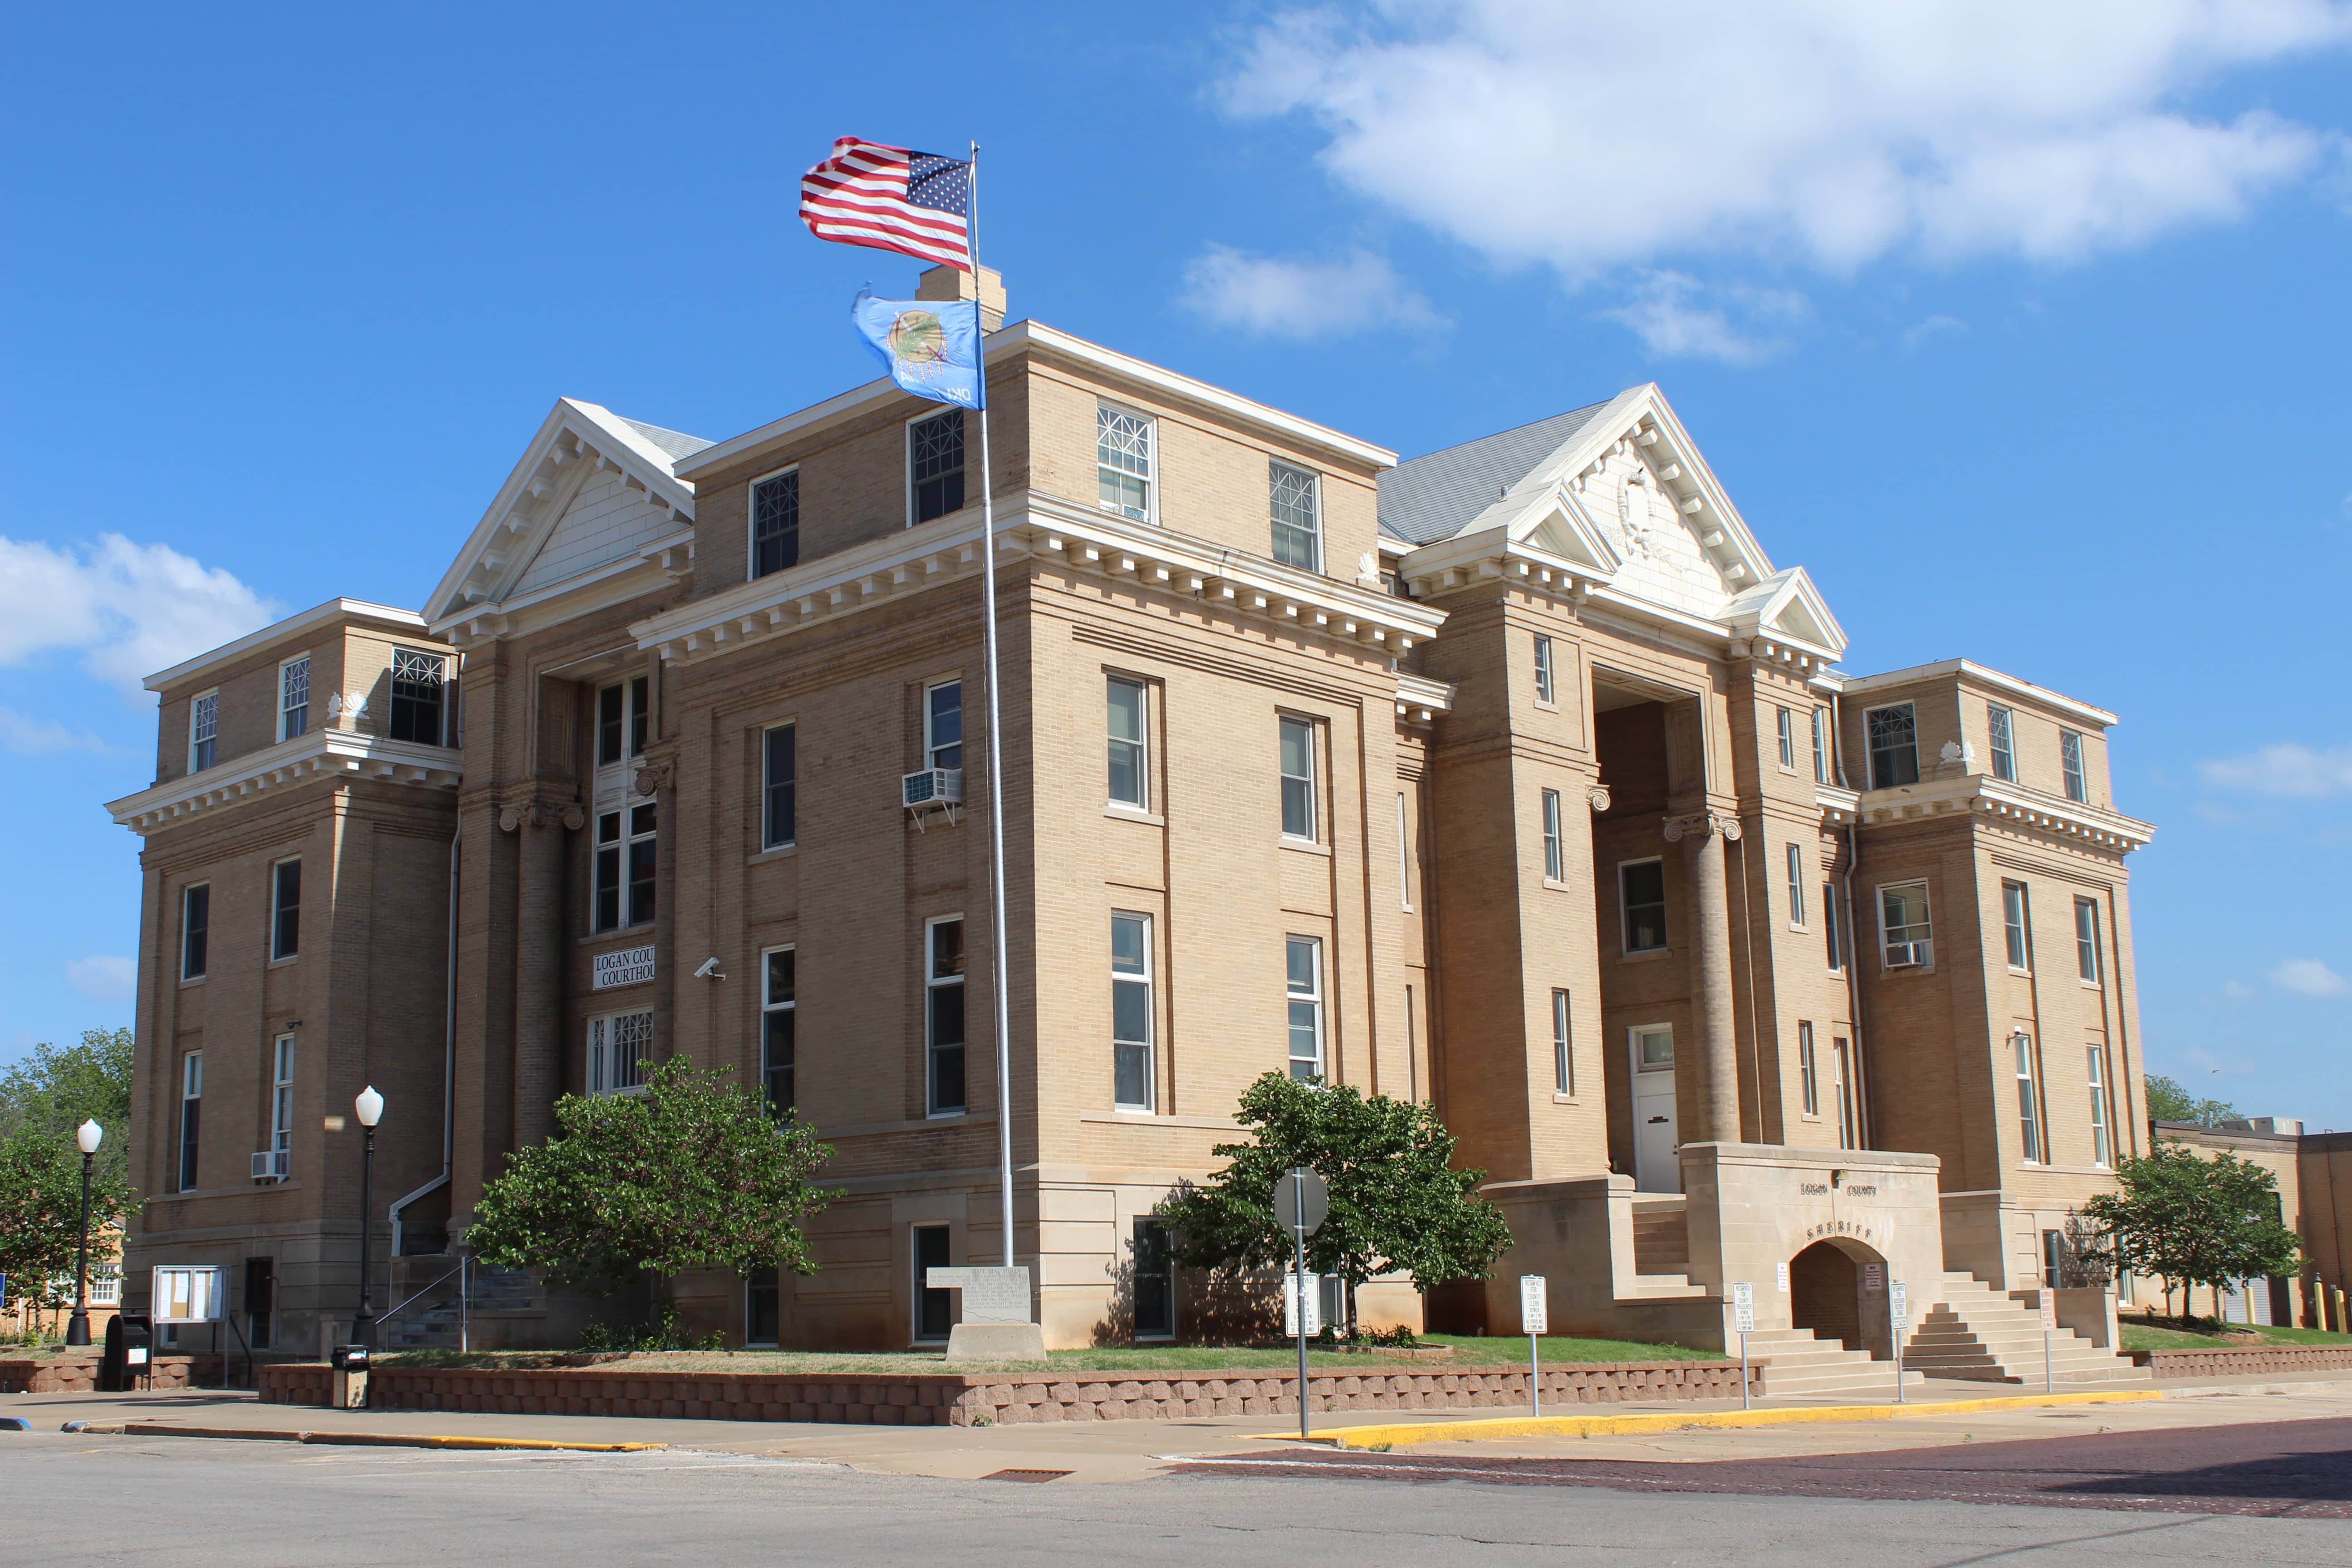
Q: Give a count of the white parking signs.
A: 5